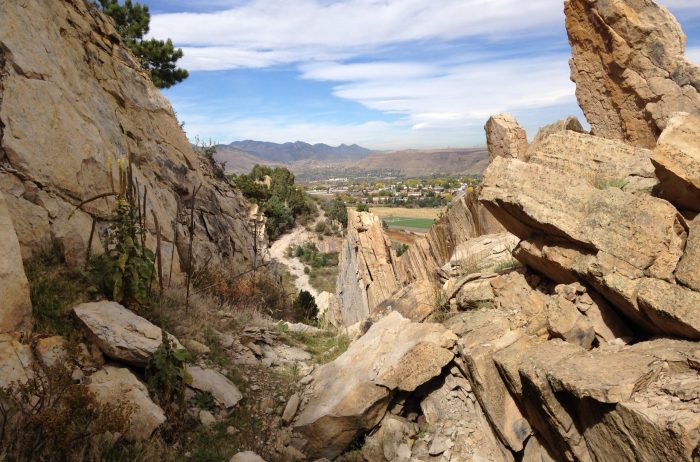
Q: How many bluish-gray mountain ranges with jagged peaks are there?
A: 1